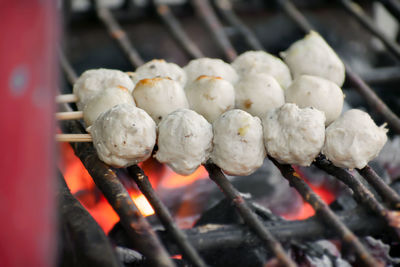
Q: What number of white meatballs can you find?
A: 15